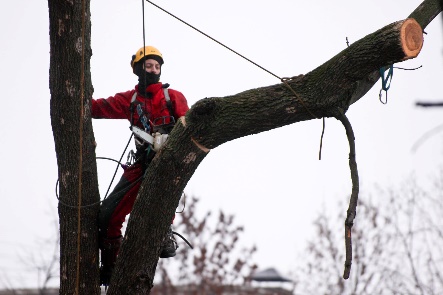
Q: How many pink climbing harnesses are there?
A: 0